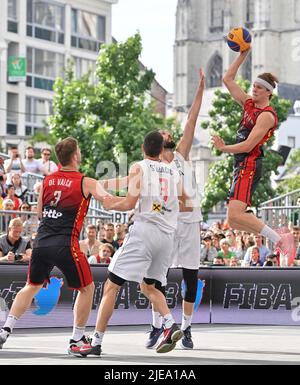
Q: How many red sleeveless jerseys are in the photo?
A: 2